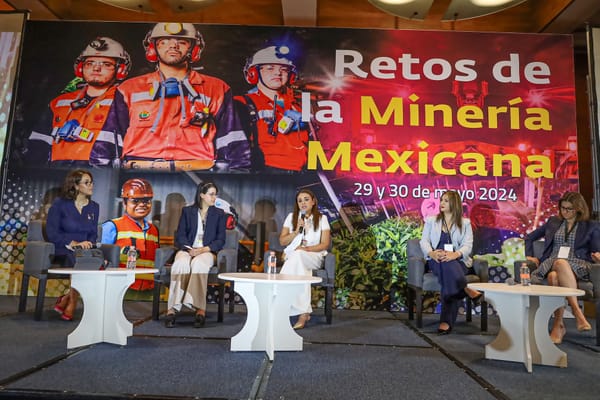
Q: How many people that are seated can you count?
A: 5